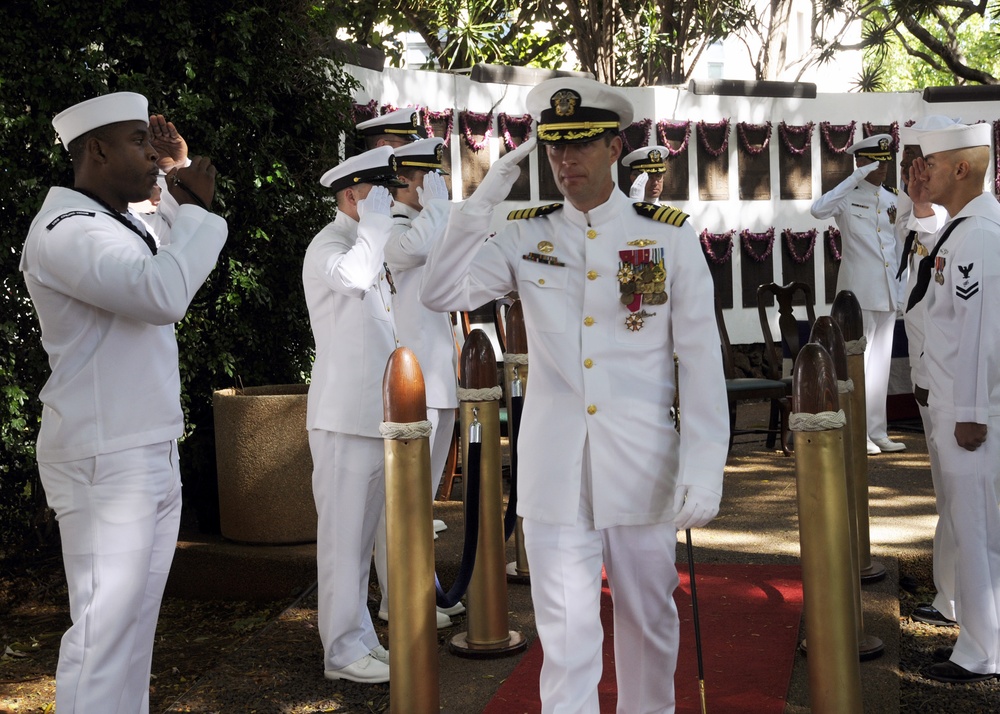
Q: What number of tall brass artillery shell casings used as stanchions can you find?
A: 6